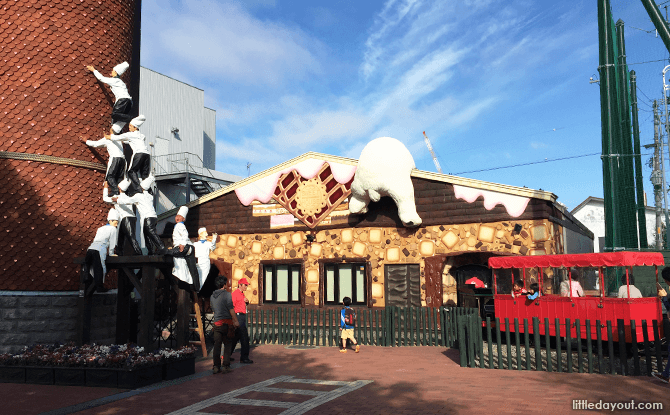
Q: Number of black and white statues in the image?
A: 8